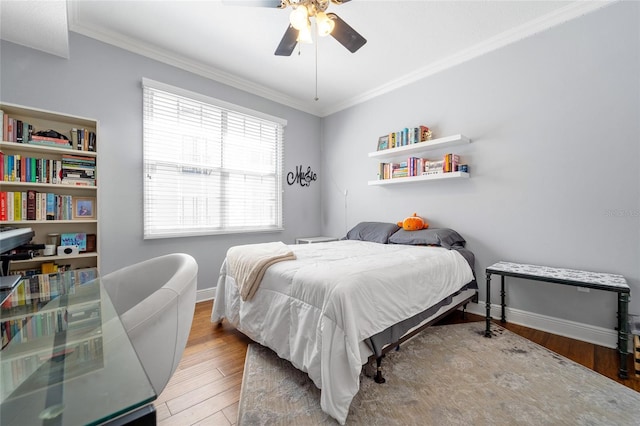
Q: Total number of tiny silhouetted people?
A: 0